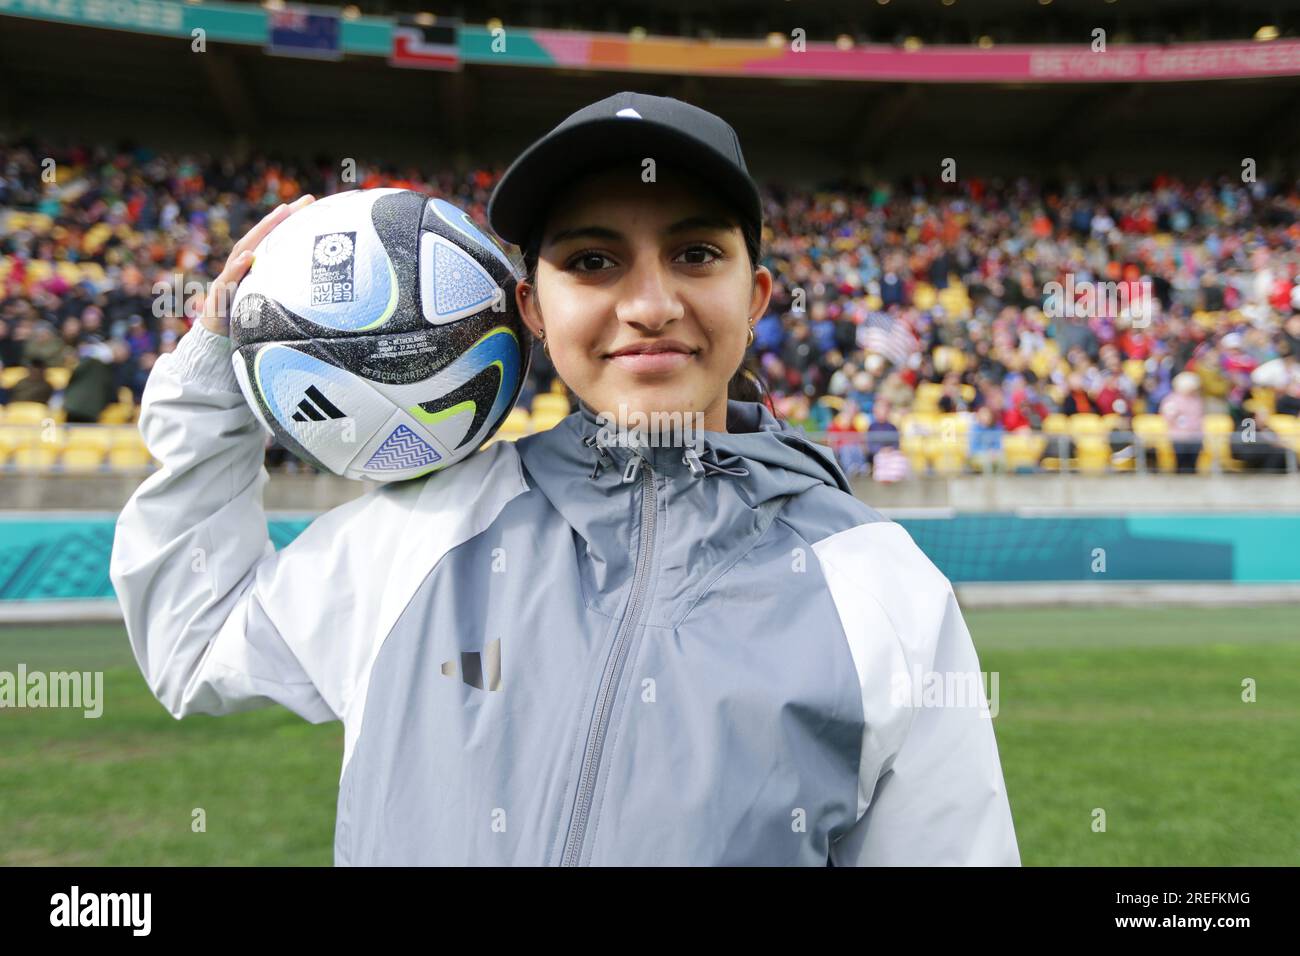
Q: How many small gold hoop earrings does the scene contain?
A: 2